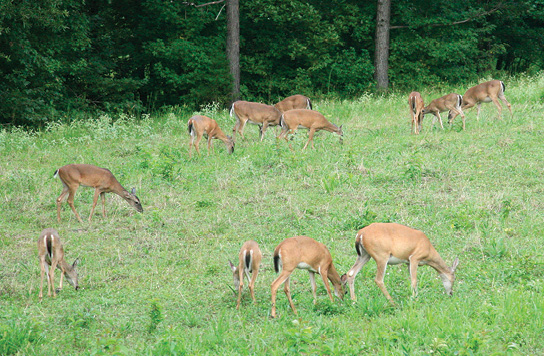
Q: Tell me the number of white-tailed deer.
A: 12